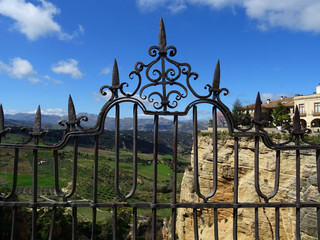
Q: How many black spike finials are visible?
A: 8